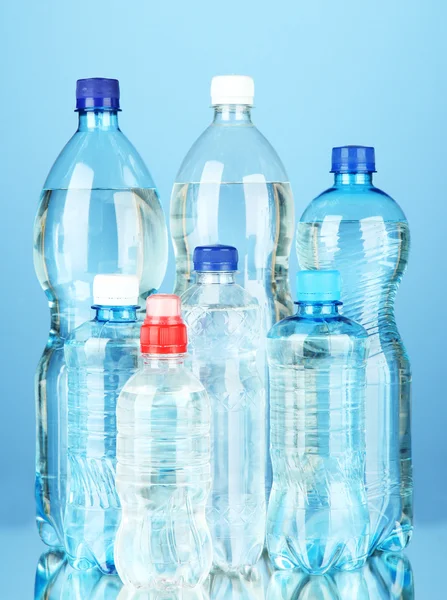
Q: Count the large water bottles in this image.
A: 3